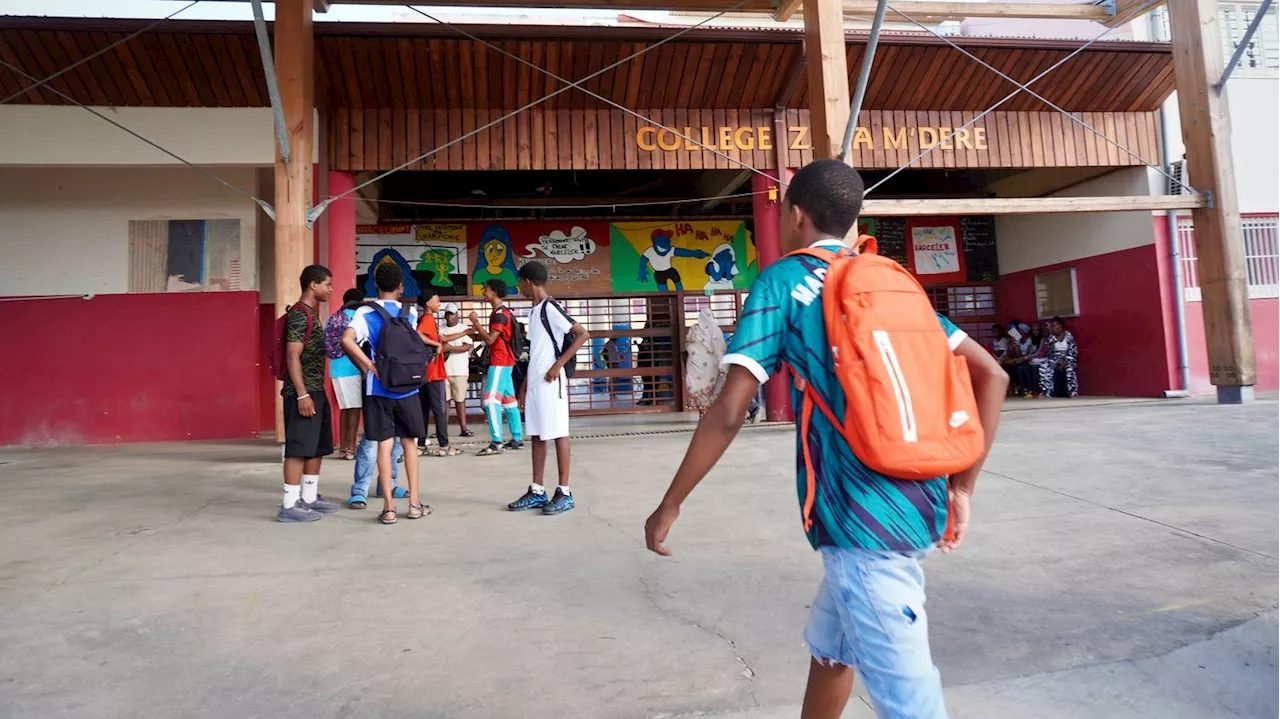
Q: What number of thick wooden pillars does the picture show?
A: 3